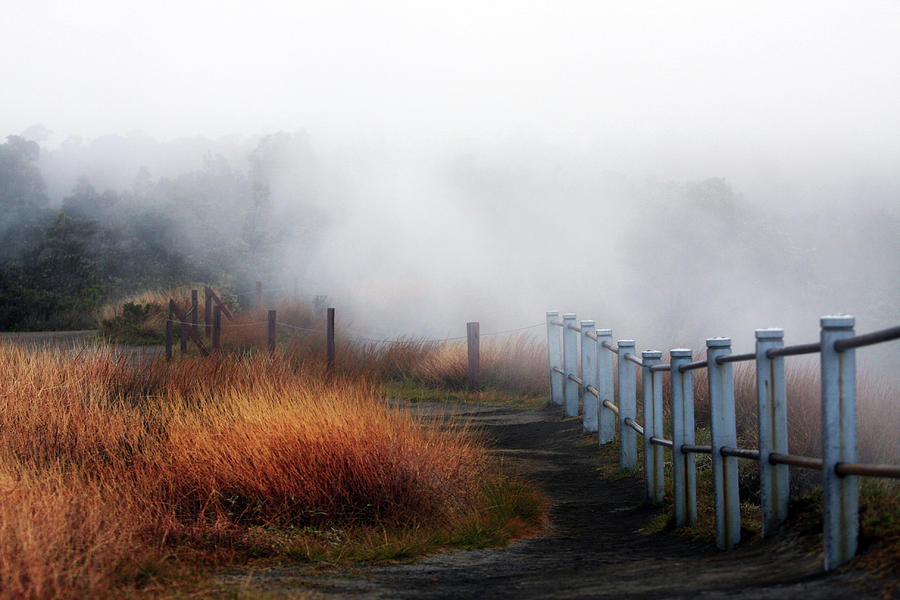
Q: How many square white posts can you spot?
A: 10